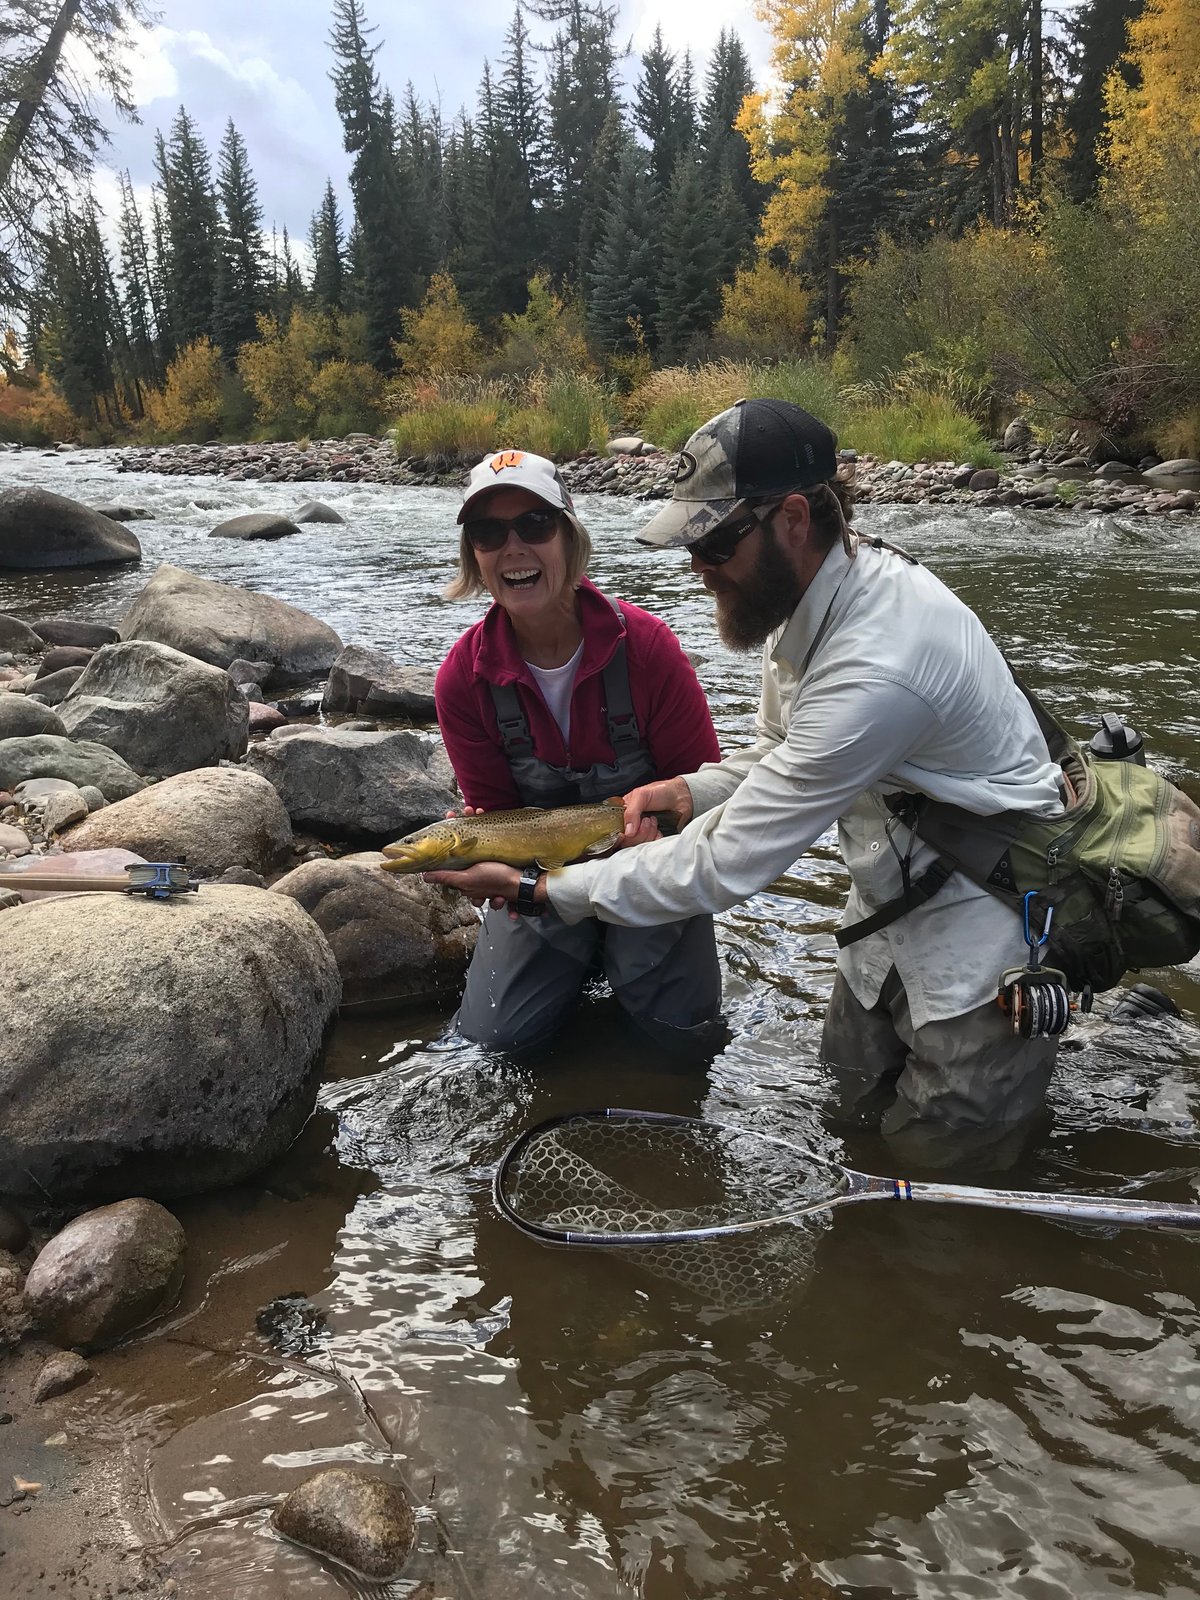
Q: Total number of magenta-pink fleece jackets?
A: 1